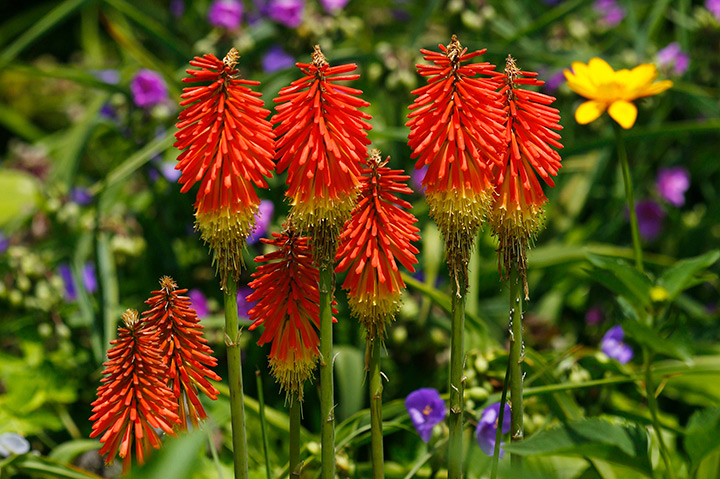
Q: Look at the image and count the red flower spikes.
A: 8